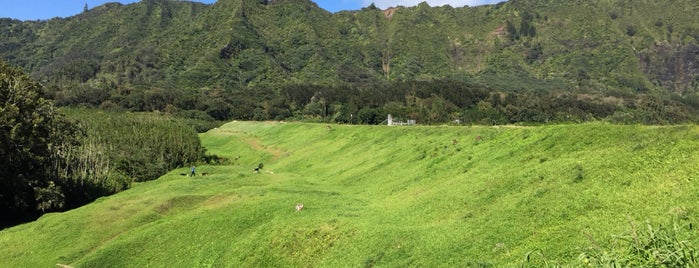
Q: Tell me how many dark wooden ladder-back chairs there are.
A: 0